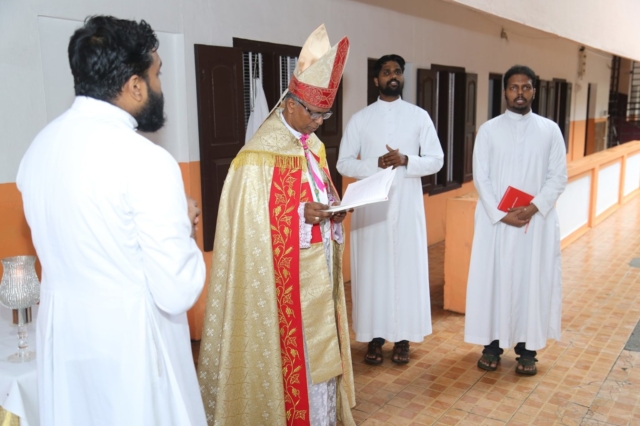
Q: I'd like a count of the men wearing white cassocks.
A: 3